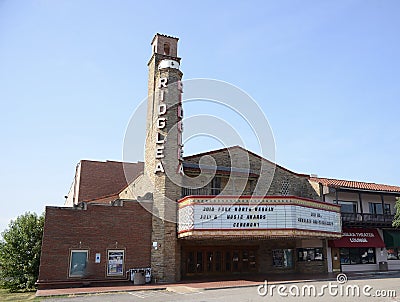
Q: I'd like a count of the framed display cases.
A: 2